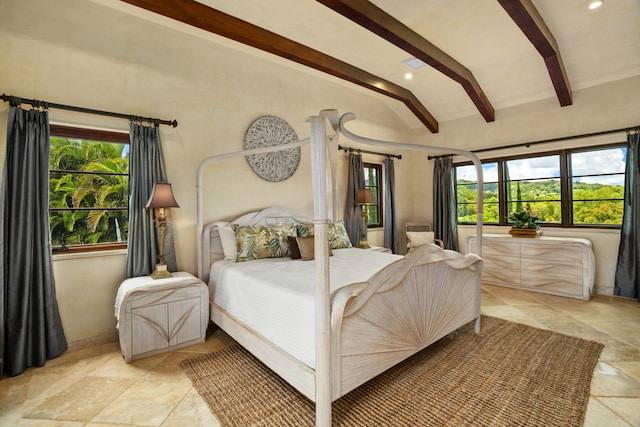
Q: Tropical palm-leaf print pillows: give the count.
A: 2